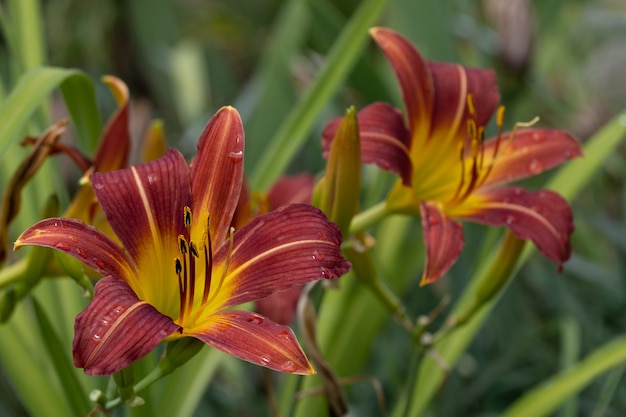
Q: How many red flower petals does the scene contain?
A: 12